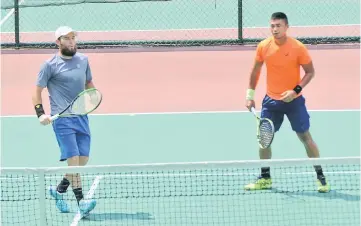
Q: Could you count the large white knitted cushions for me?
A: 0